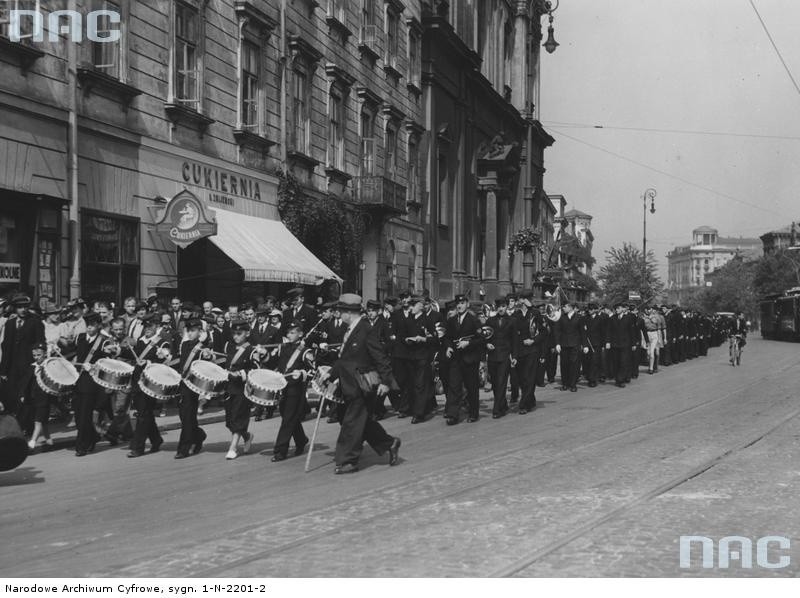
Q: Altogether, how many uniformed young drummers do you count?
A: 6